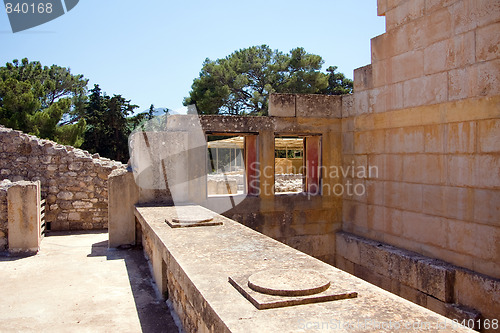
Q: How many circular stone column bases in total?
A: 2